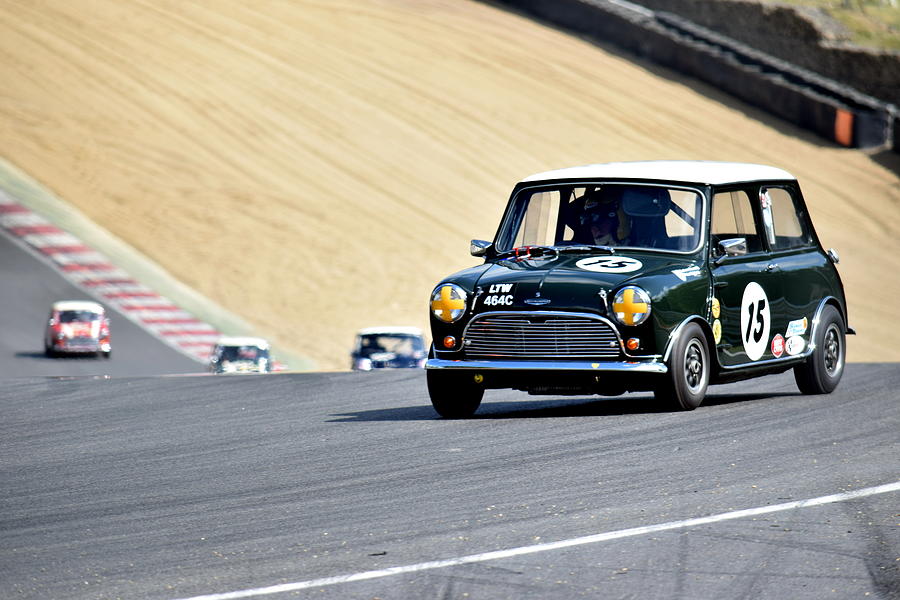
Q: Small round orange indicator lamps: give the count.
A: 2